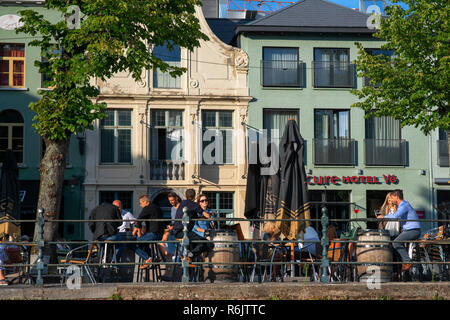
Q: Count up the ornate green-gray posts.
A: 3